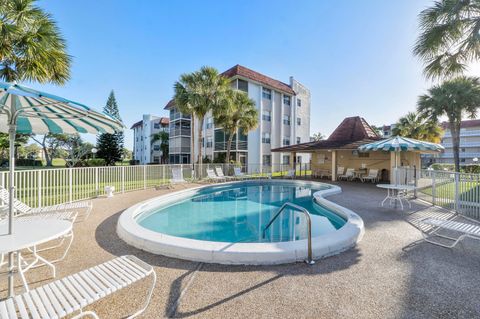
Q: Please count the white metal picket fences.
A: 2